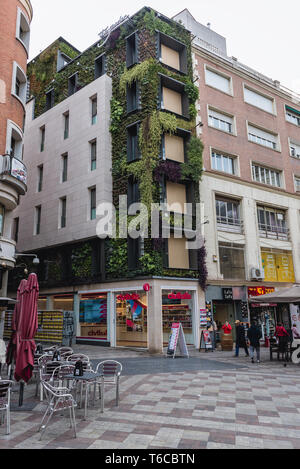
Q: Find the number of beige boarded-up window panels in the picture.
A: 5